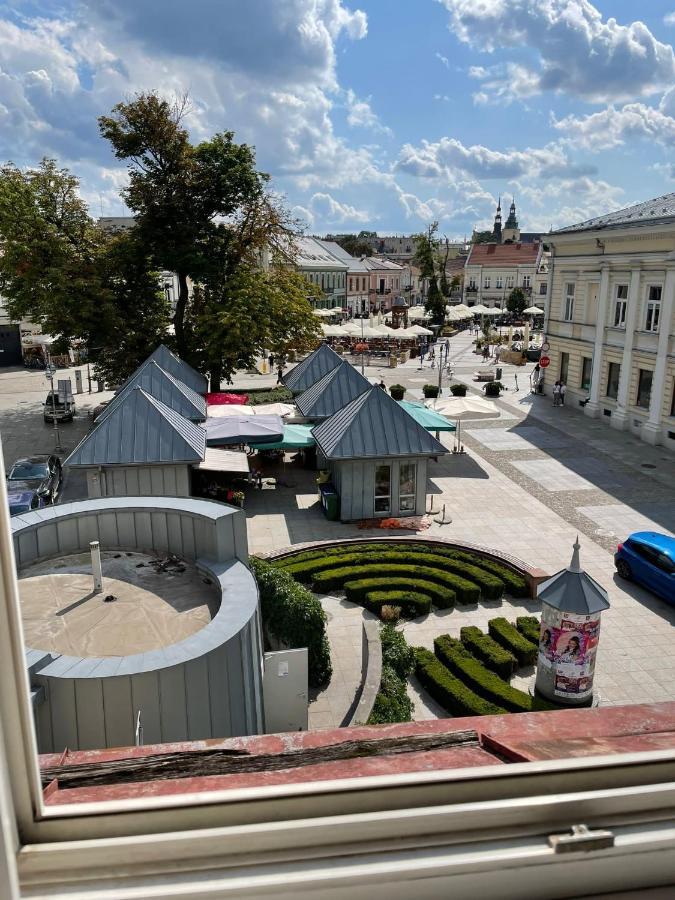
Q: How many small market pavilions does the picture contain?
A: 6